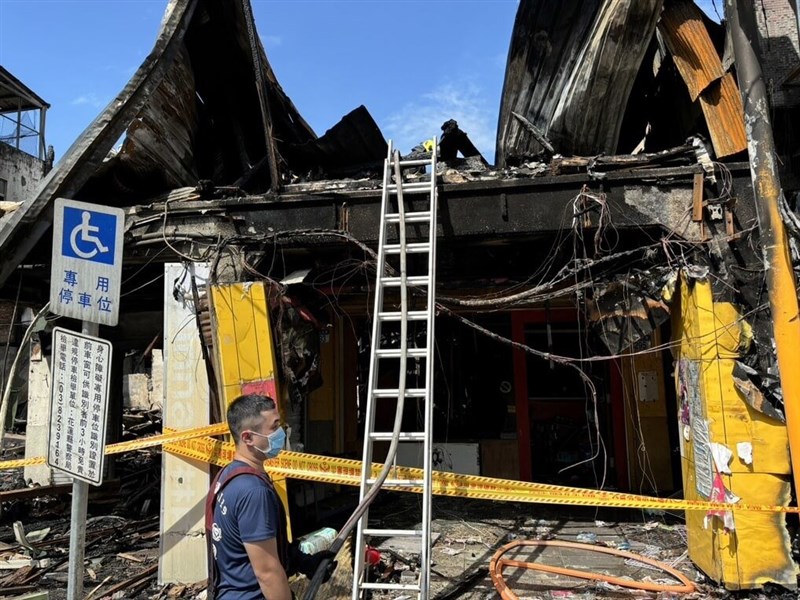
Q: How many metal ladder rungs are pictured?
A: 12